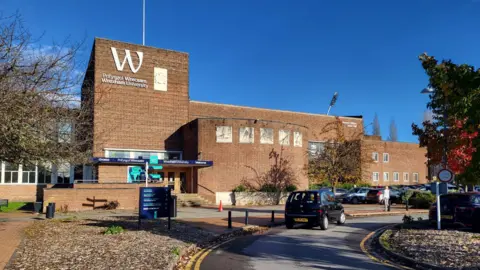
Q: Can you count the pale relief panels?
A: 6